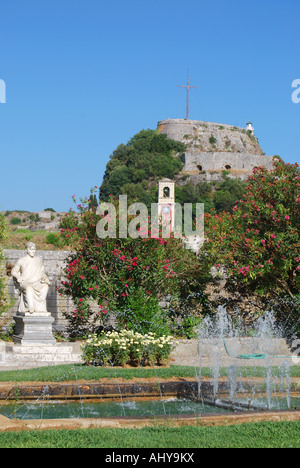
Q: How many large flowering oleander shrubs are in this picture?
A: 2